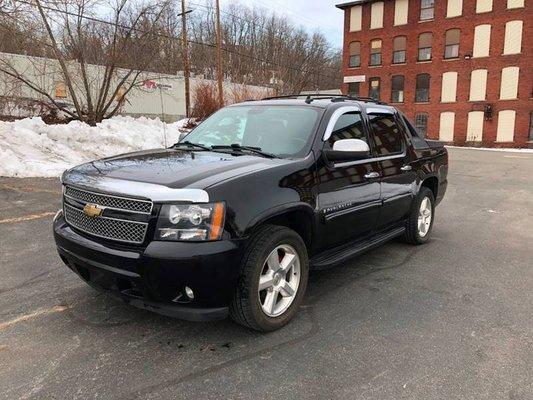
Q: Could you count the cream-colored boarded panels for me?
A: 14